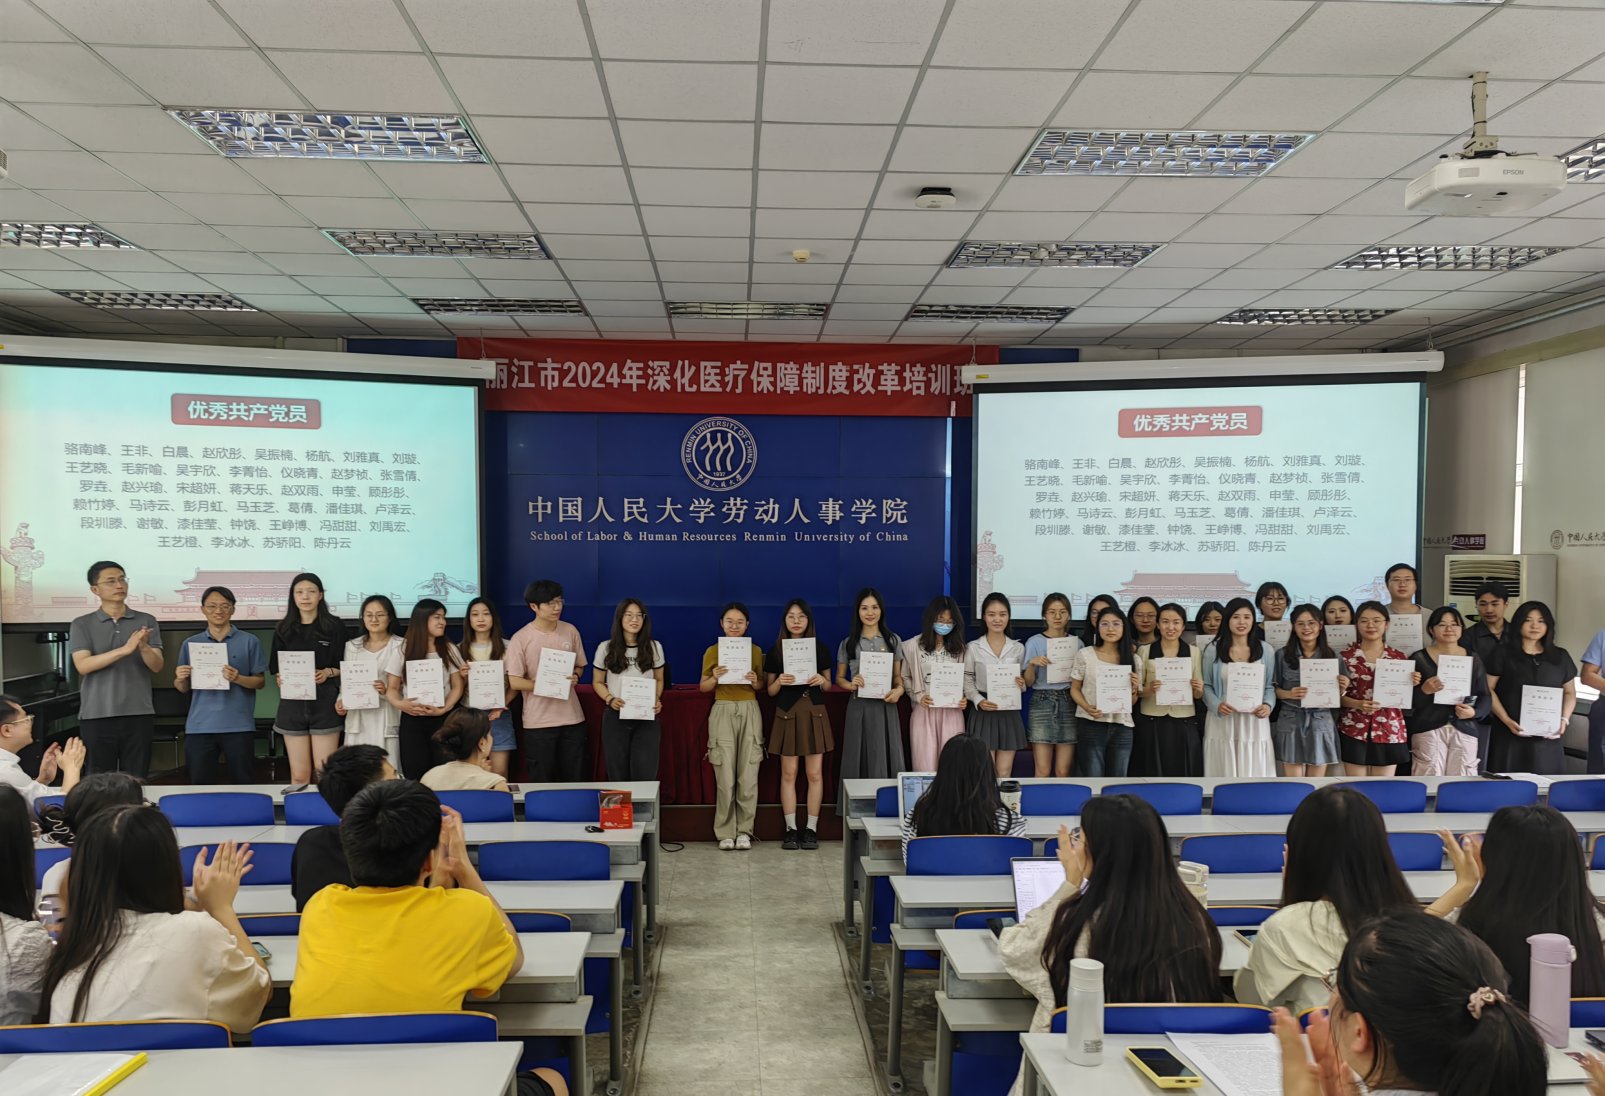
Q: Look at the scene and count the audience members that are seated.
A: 12